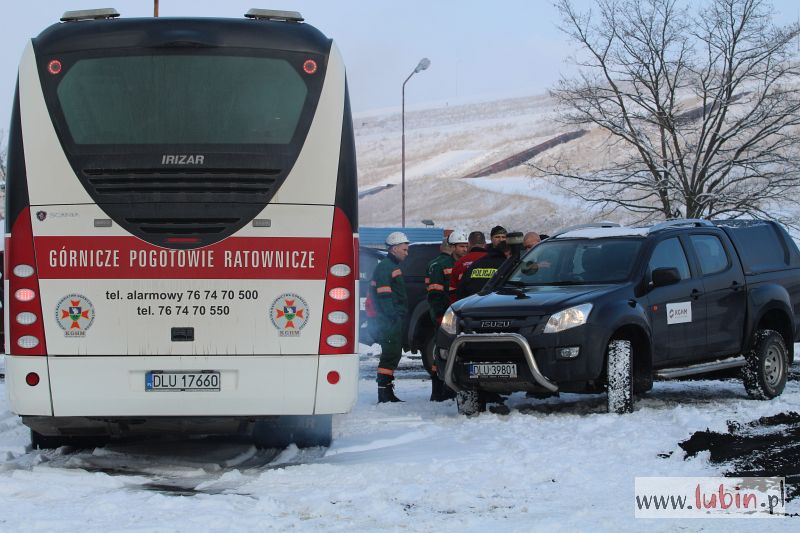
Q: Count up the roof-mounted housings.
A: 2